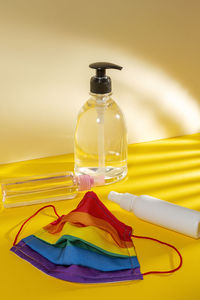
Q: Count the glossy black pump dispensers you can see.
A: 1